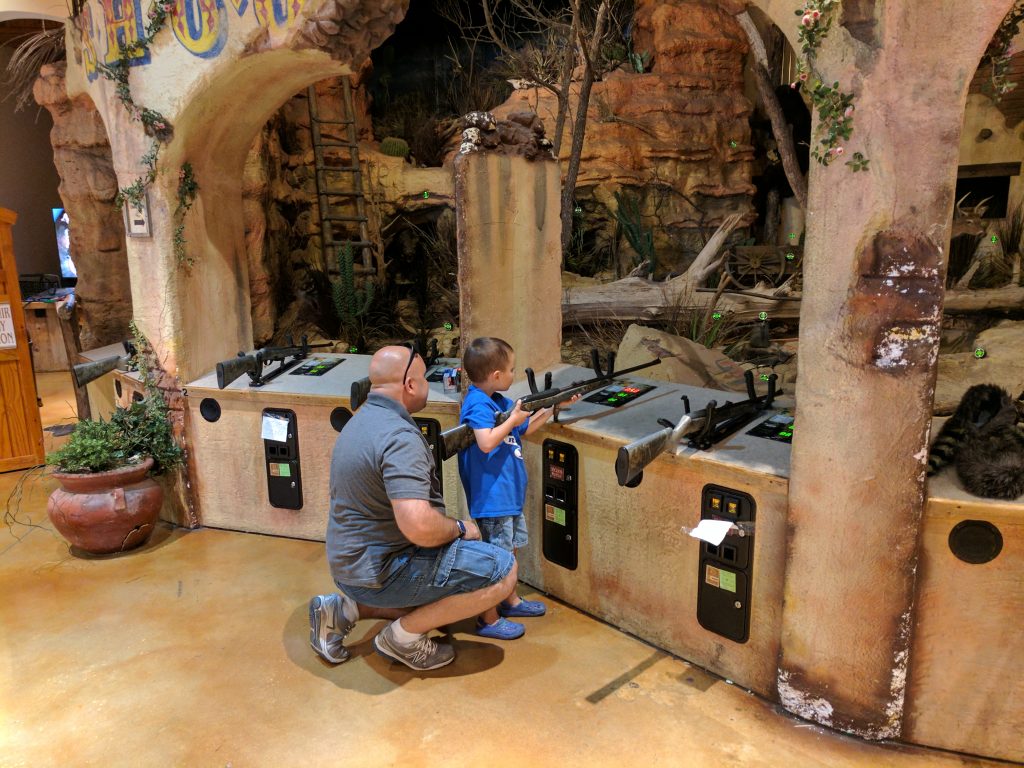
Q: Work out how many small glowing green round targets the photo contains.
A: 12